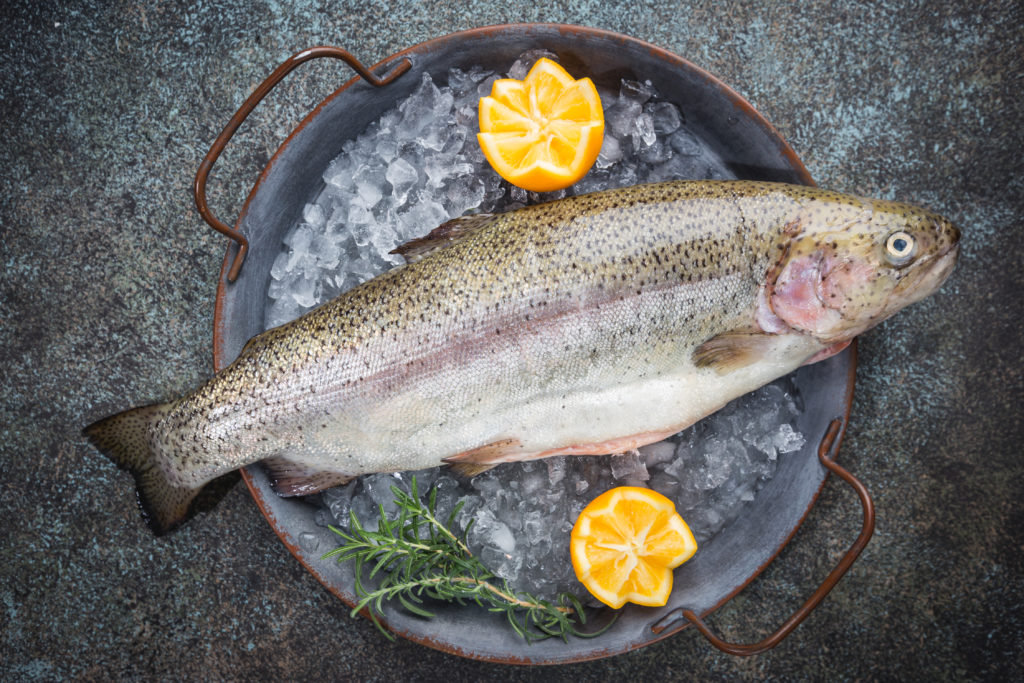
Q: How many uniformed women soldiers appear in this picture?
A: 0